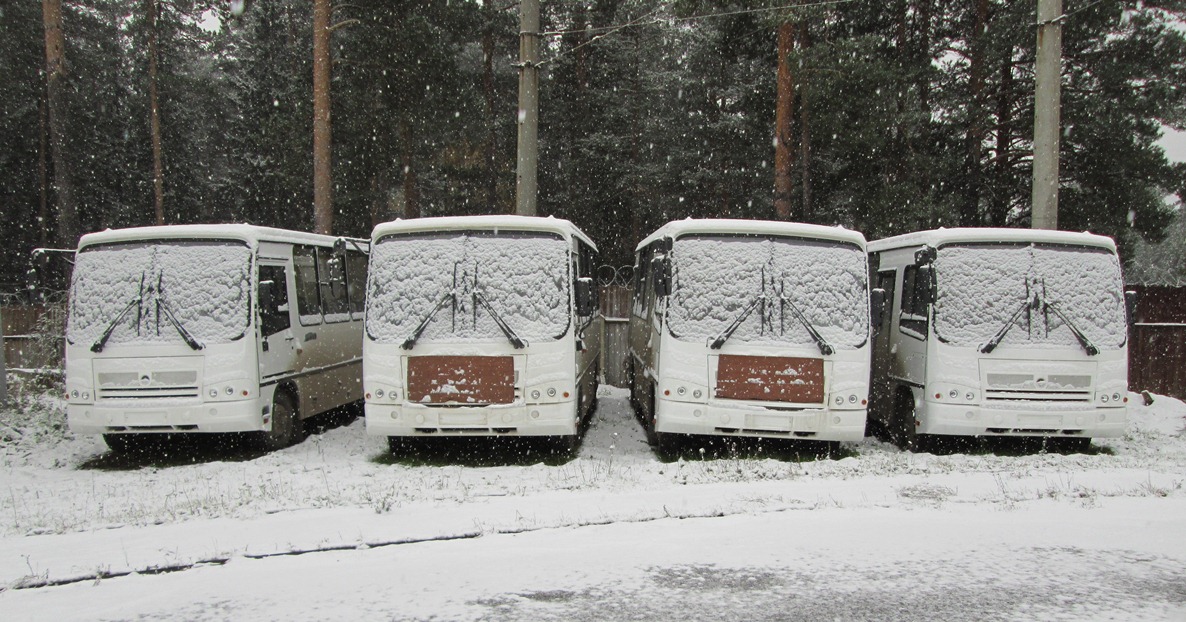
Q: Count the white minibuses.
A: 4